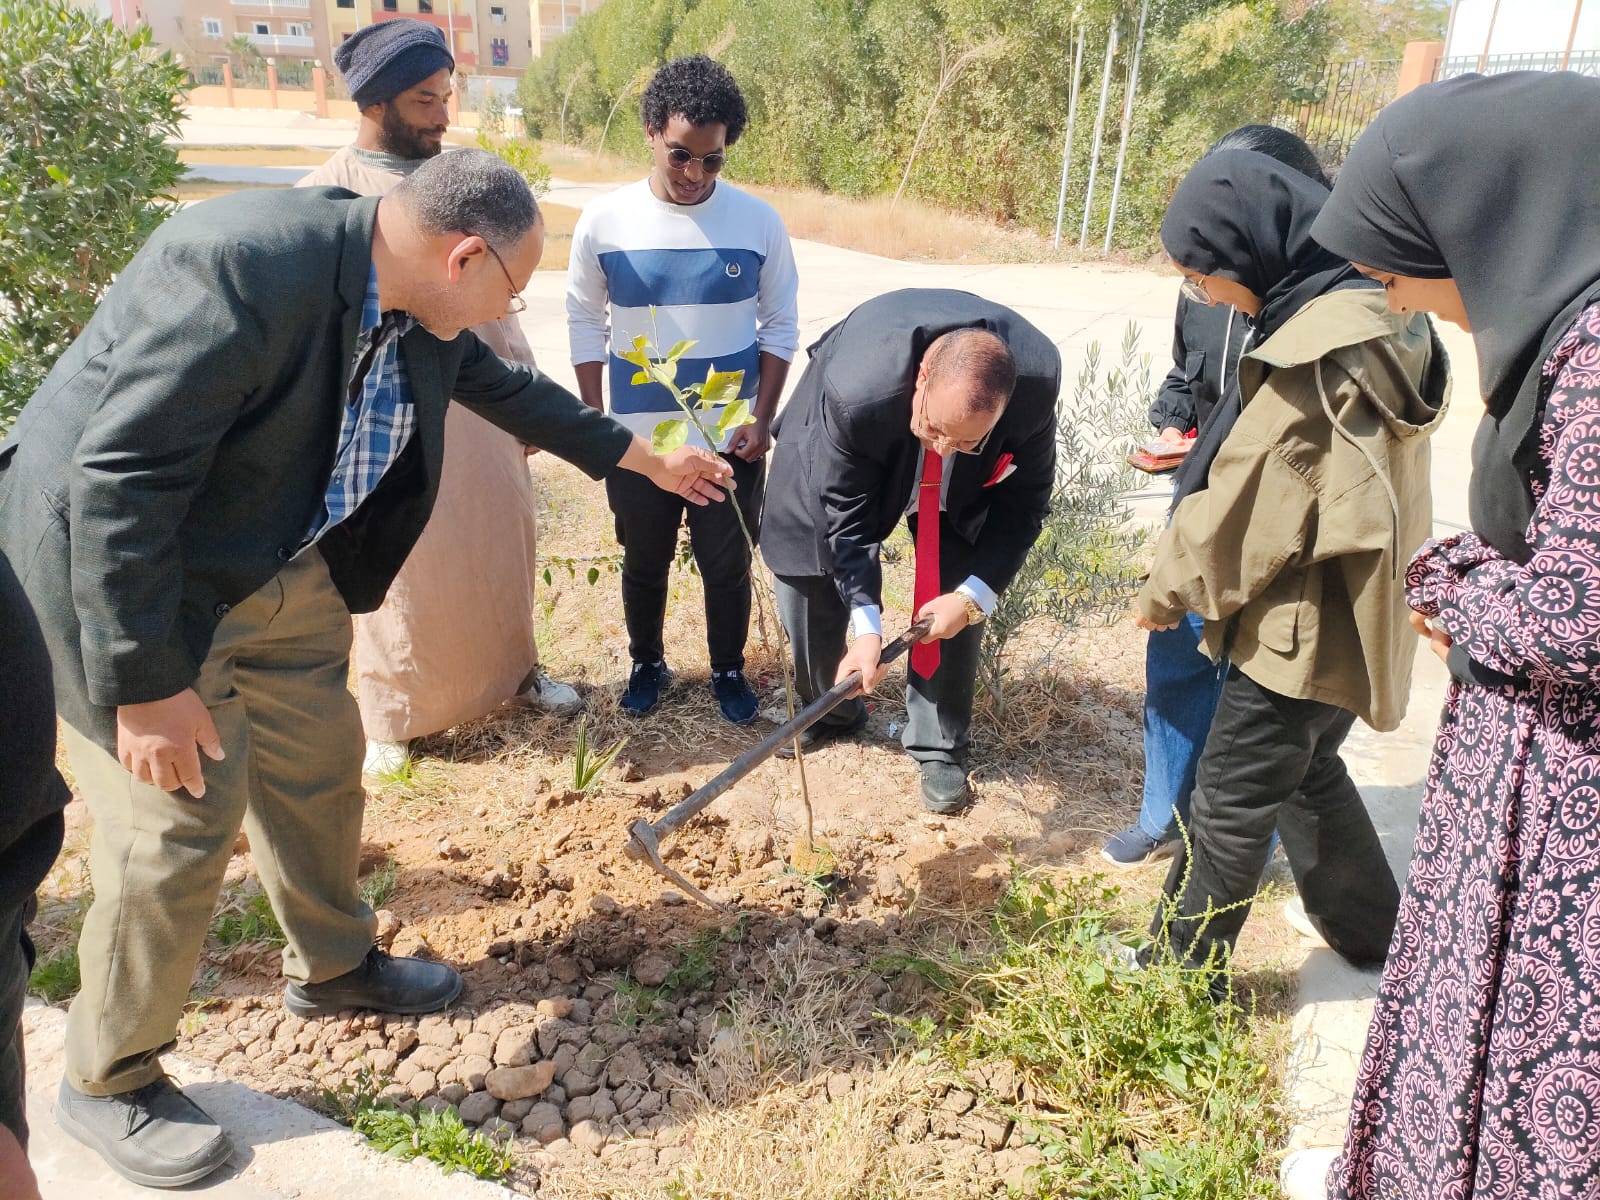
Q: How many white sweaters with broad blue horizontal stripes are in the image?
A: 1